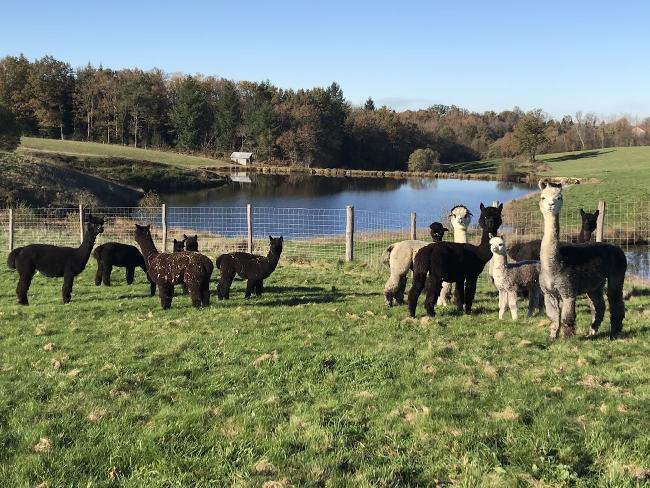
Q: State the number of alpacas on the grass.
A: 12